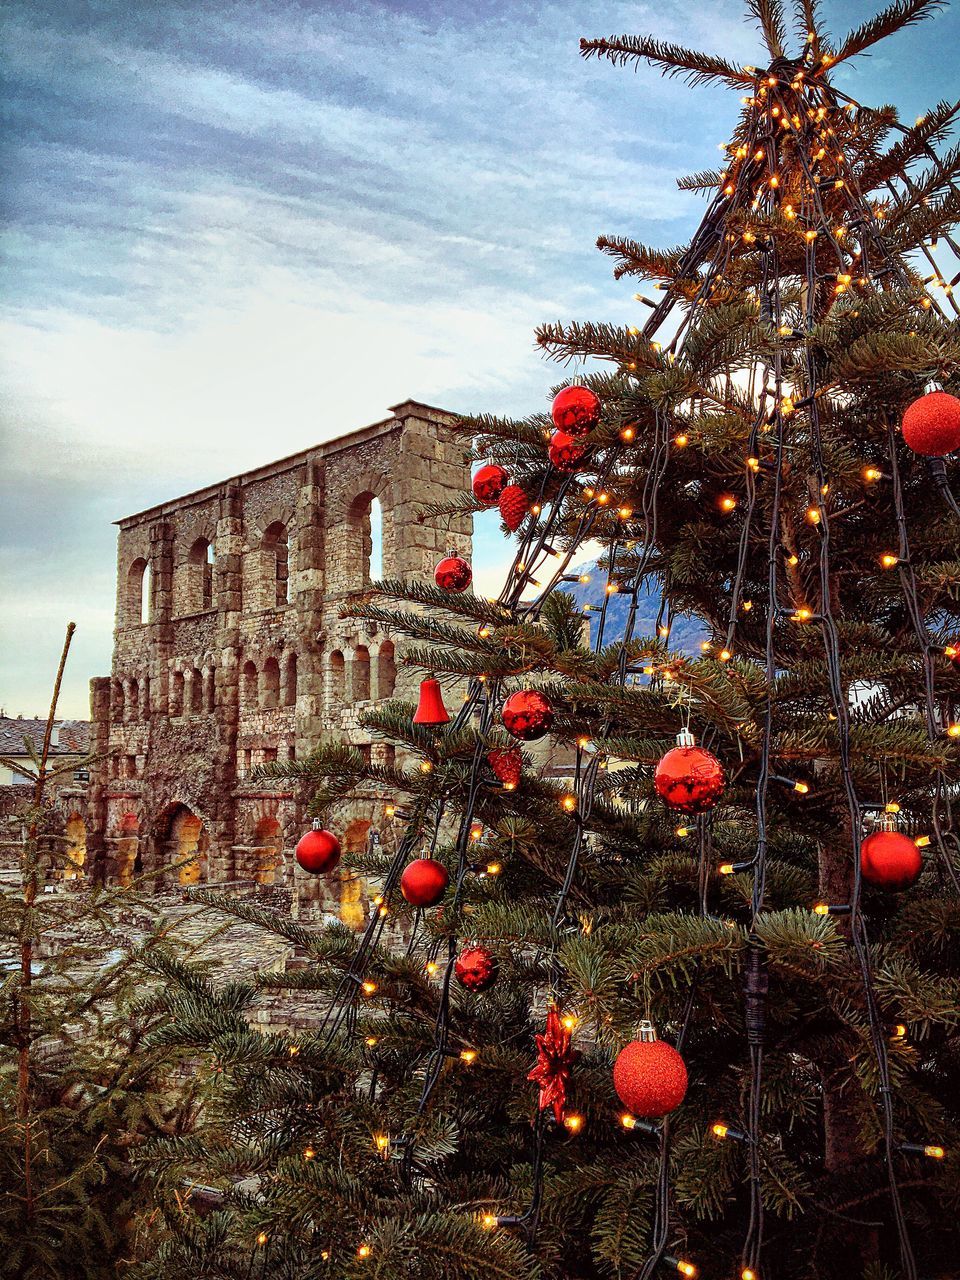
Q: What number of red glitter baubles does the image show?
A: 2